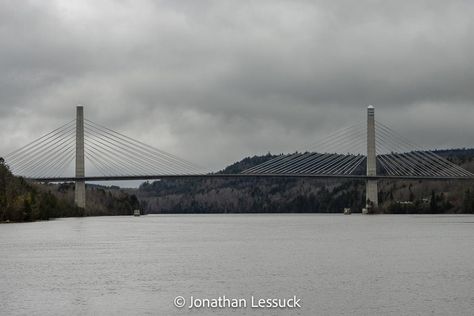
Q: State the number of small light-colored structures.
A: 3